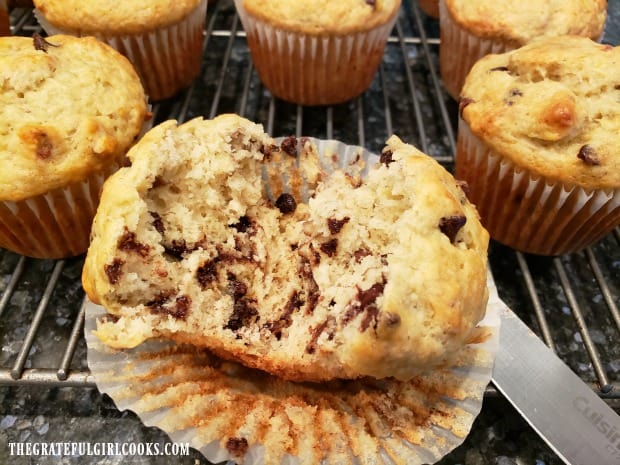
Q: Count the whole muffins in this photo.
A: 5